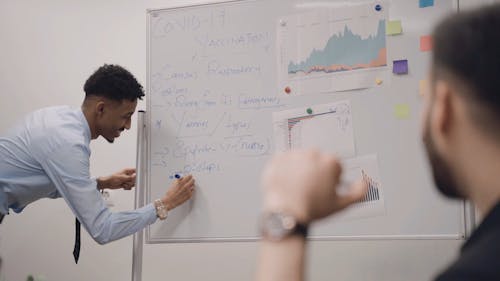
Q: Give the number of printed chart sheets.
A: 3